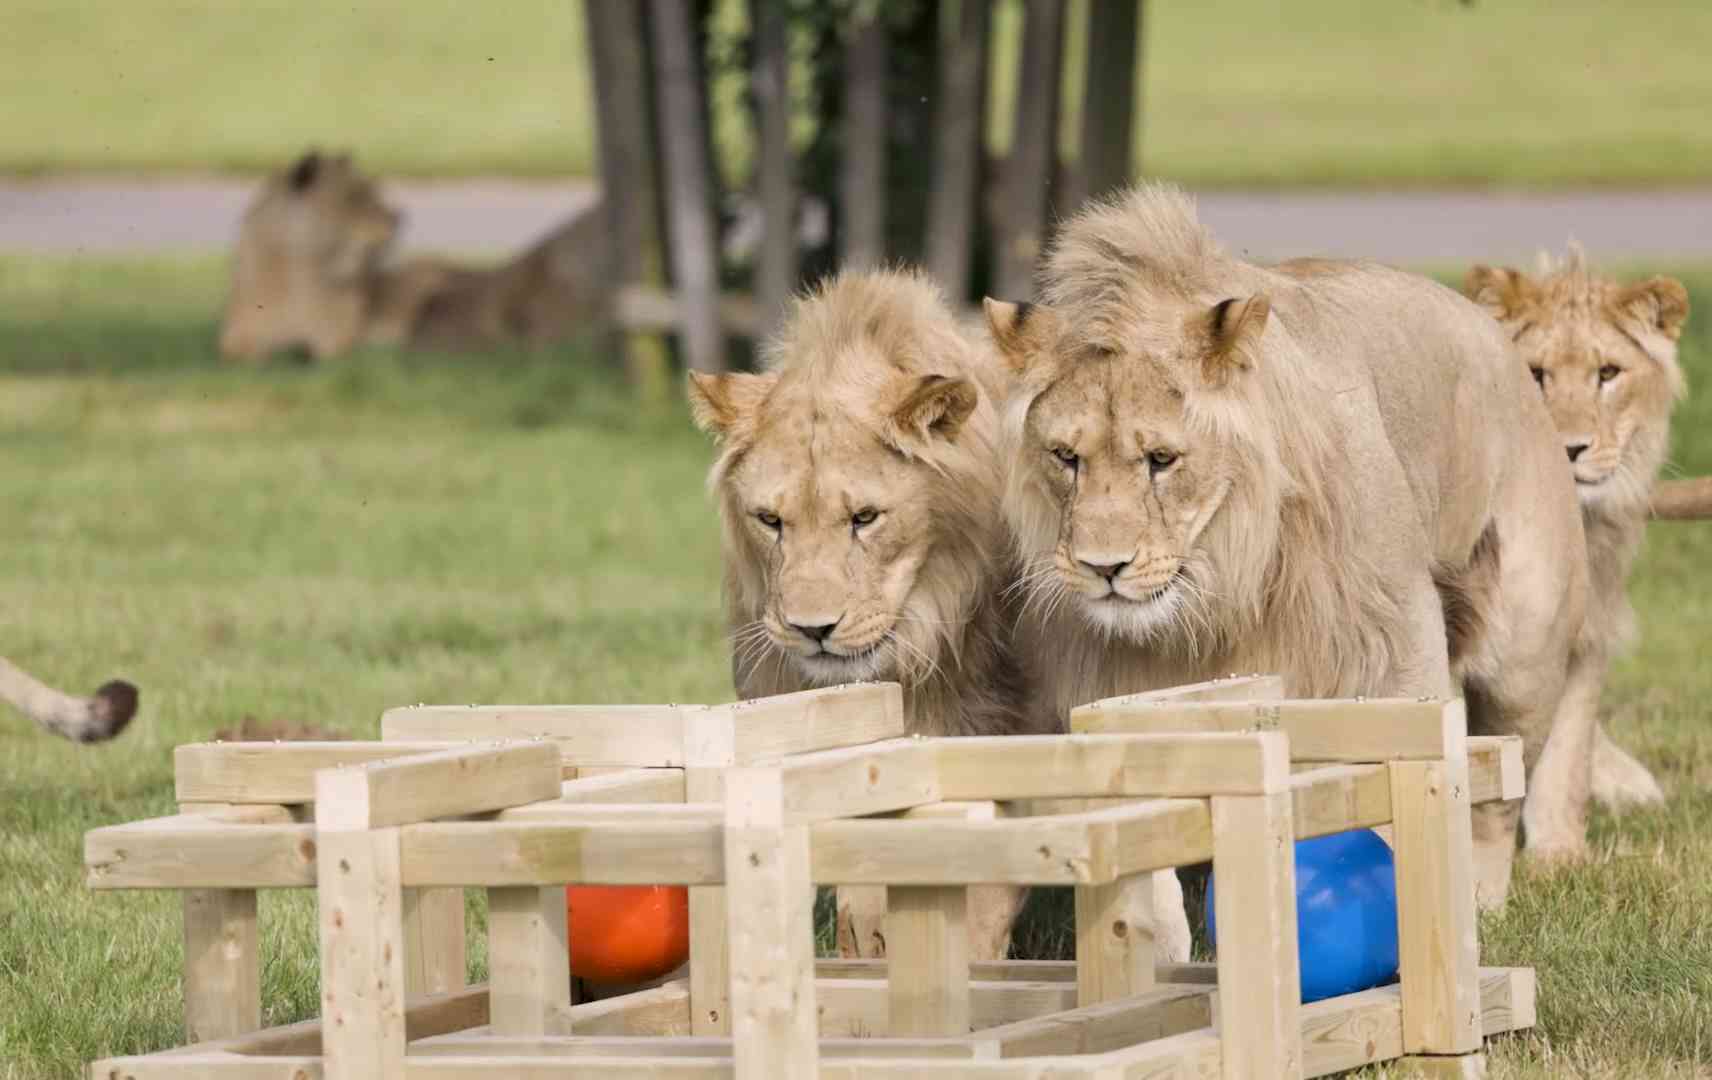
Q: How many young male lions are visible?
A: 3